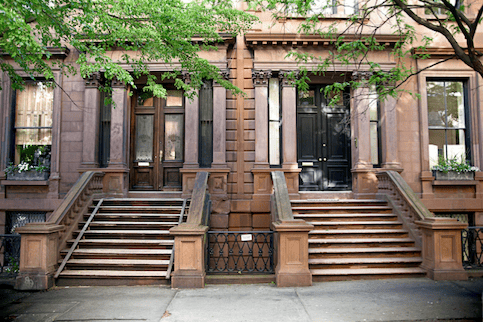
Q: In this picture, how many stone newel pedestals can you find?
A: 4